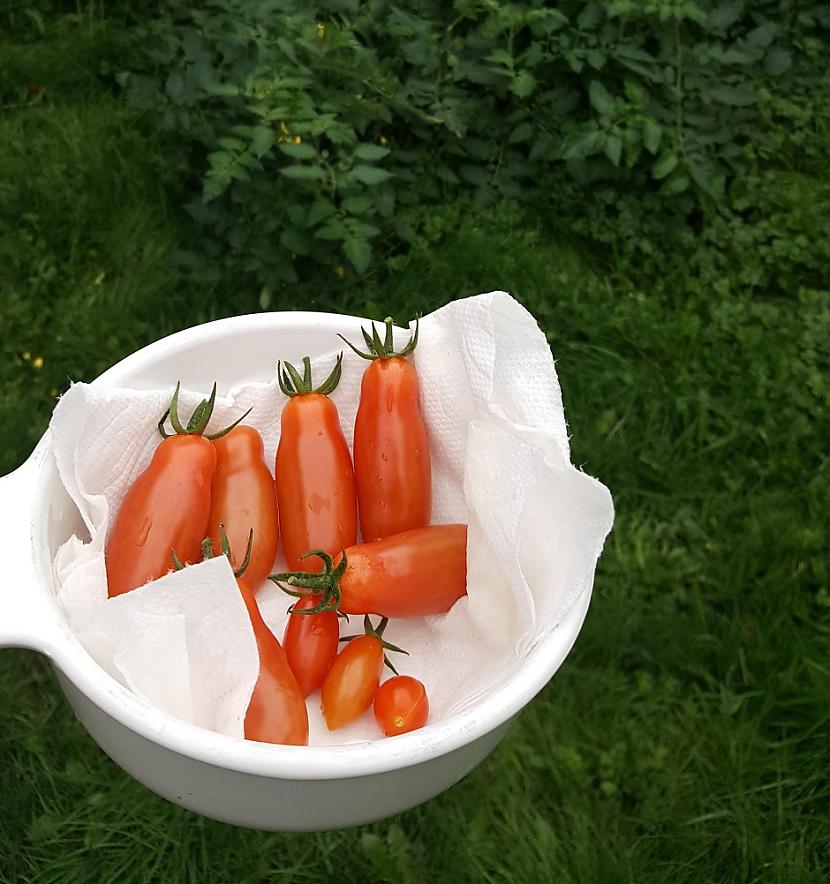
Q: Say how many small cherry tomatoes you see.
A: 3